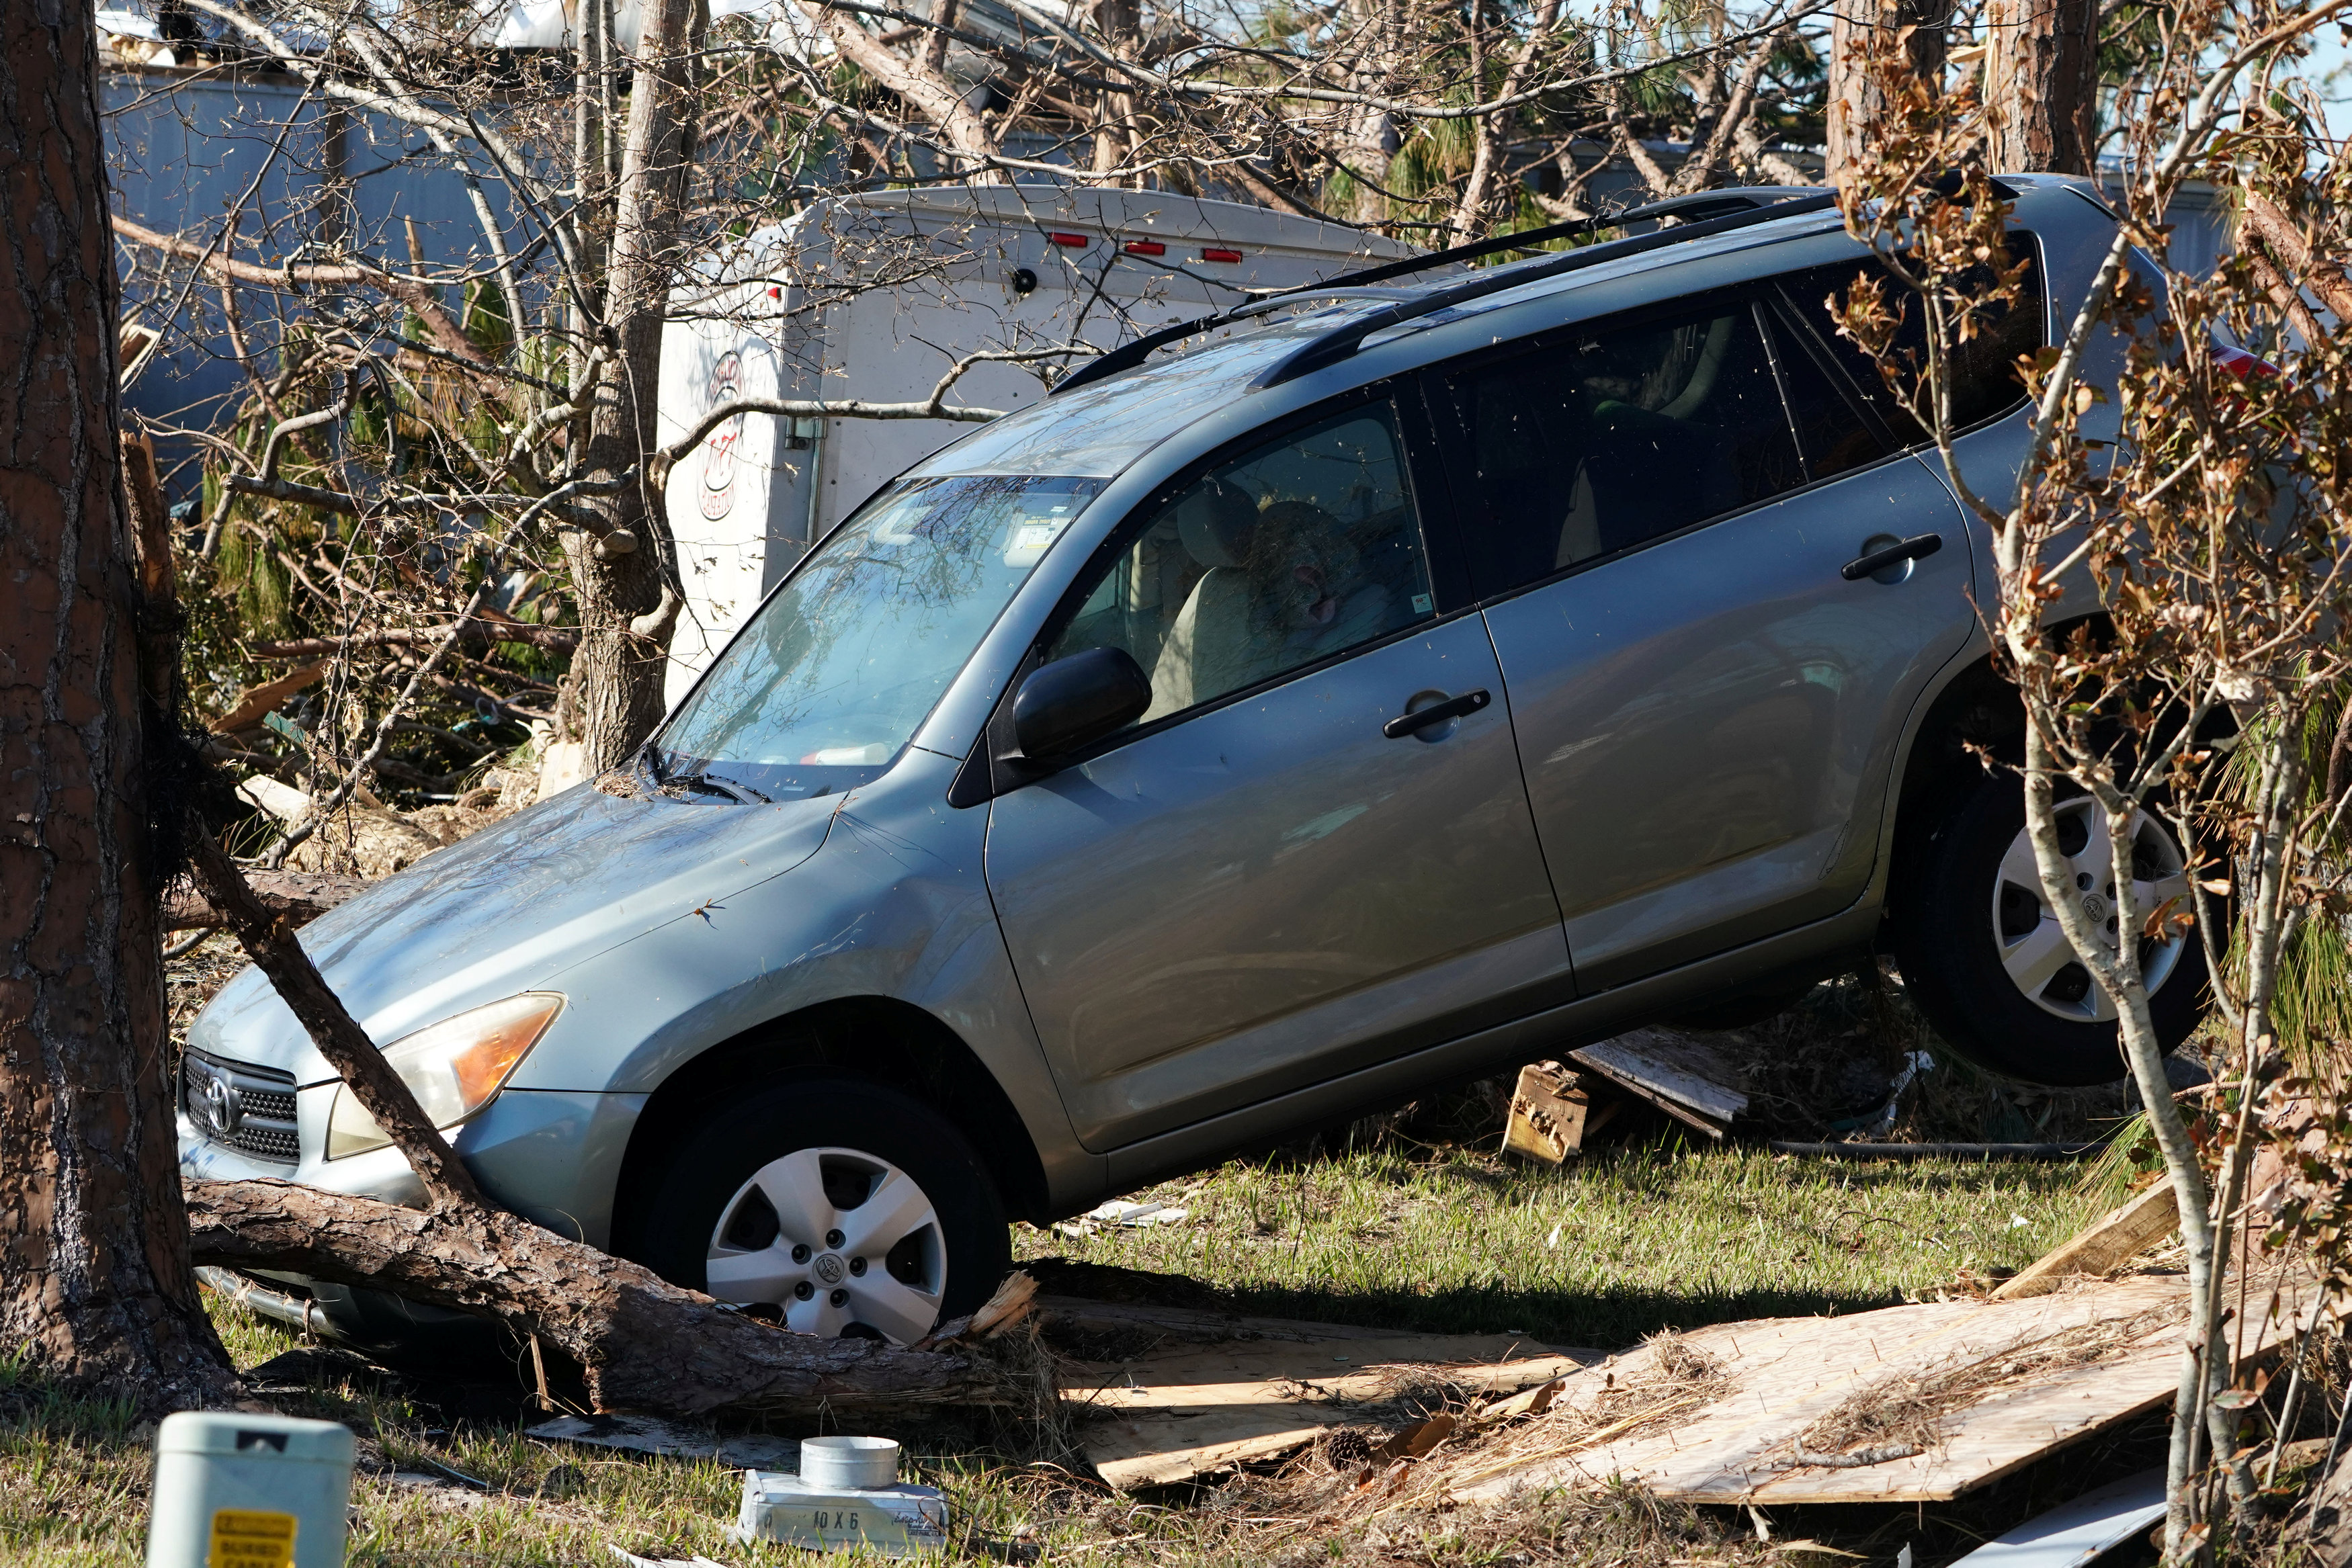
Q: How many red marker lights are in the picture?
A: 4